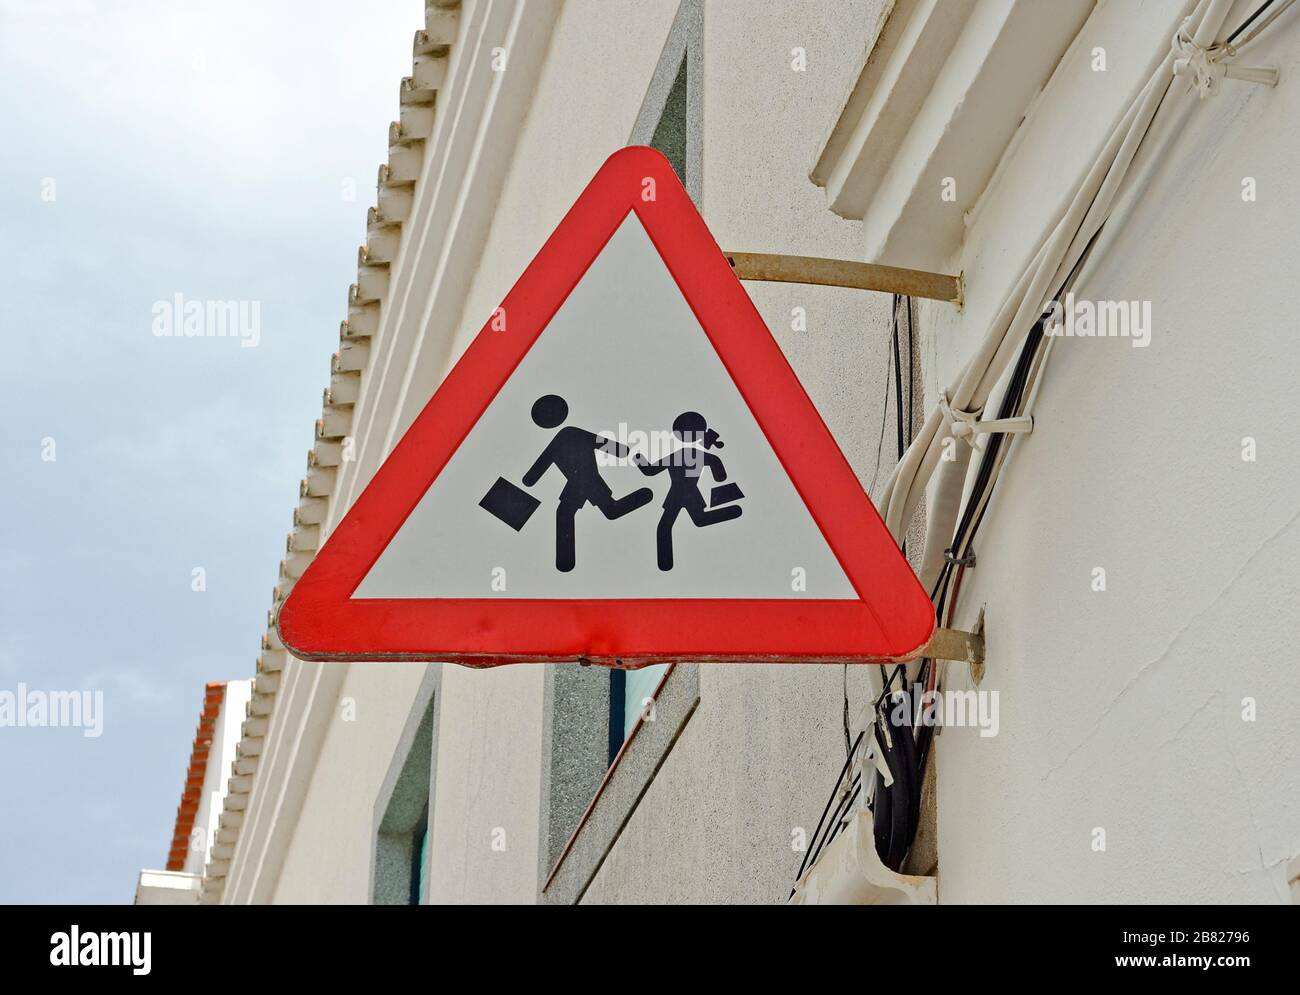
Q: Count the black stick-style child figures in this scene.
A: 2